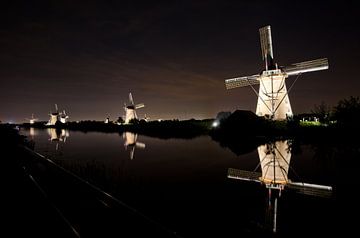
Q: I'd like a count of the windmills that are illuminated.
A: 5